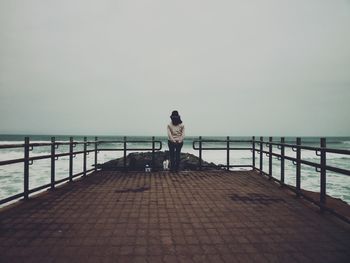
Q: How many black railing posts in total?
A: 15